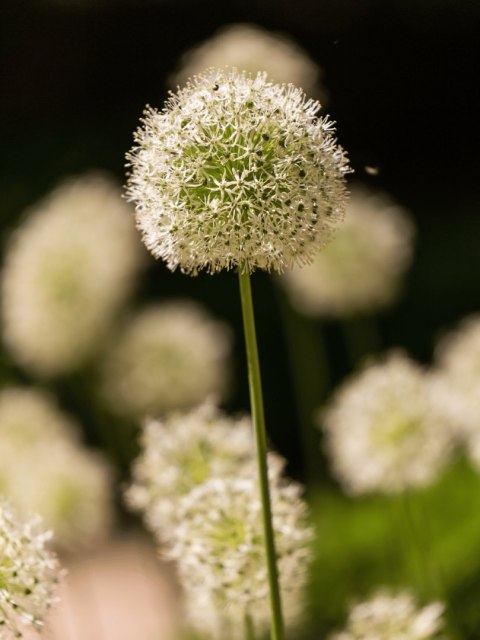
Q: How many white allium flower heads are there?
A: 13